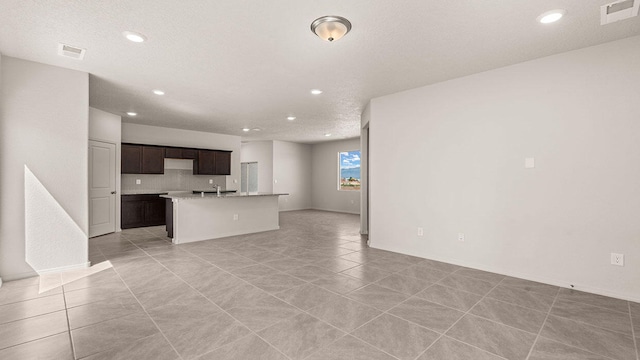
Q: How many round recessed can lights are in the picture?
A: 8